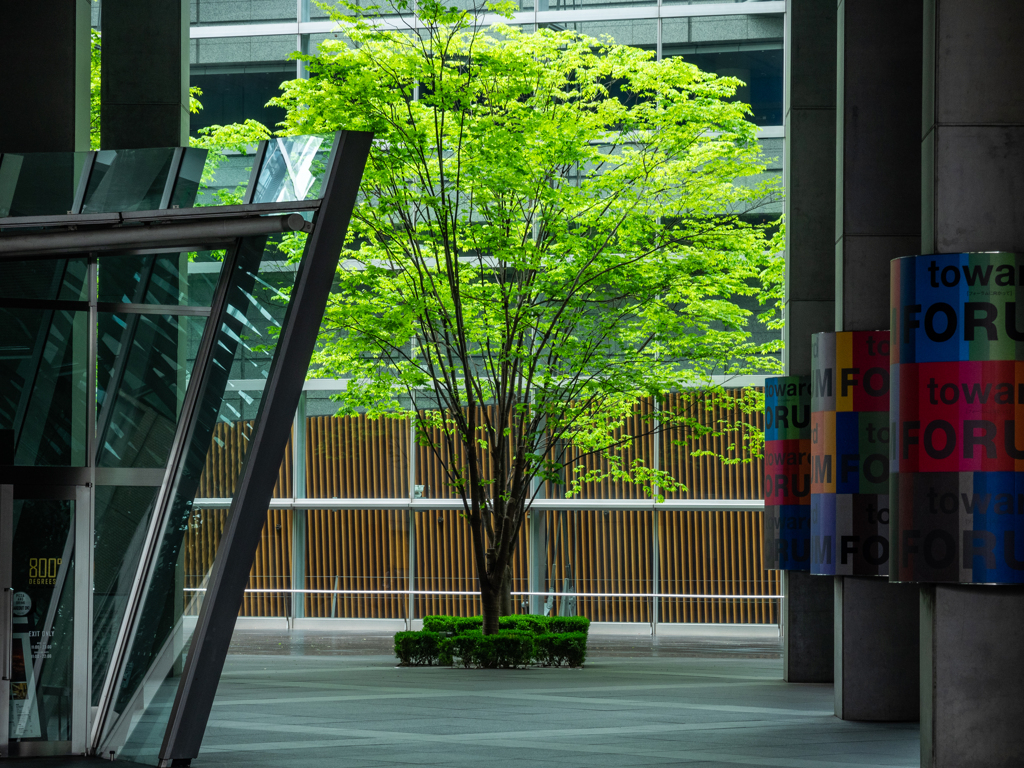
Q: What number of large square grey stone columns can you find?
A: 5